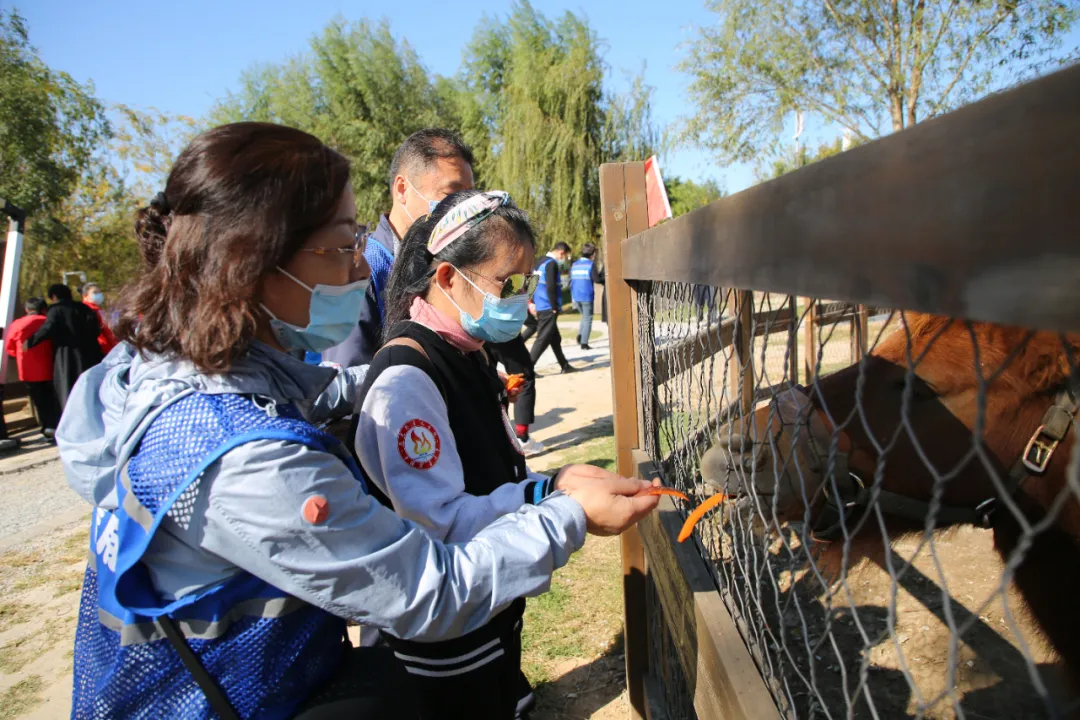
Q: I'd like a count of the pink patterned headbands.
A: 1